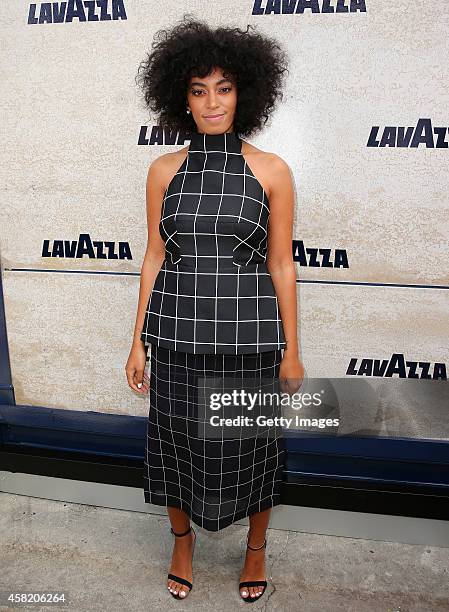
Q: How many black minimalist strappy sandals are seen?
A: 2